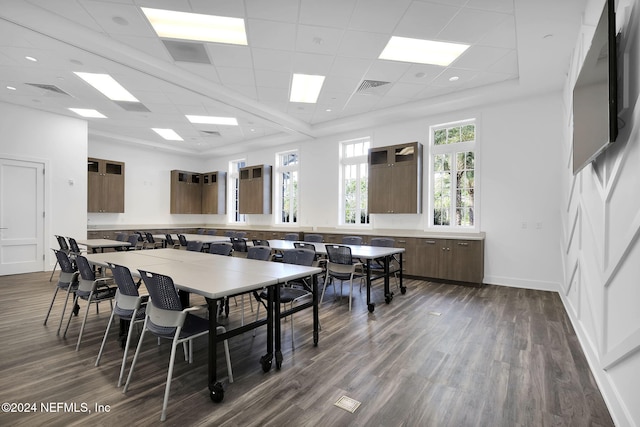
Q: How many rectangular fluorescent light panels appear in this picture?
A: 7